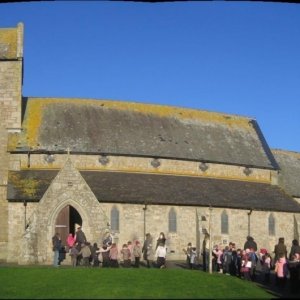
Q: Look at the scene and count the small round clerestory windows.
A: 5